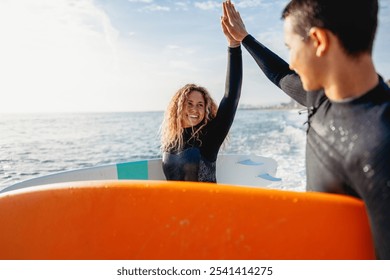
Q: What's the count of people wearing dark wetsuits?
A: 2